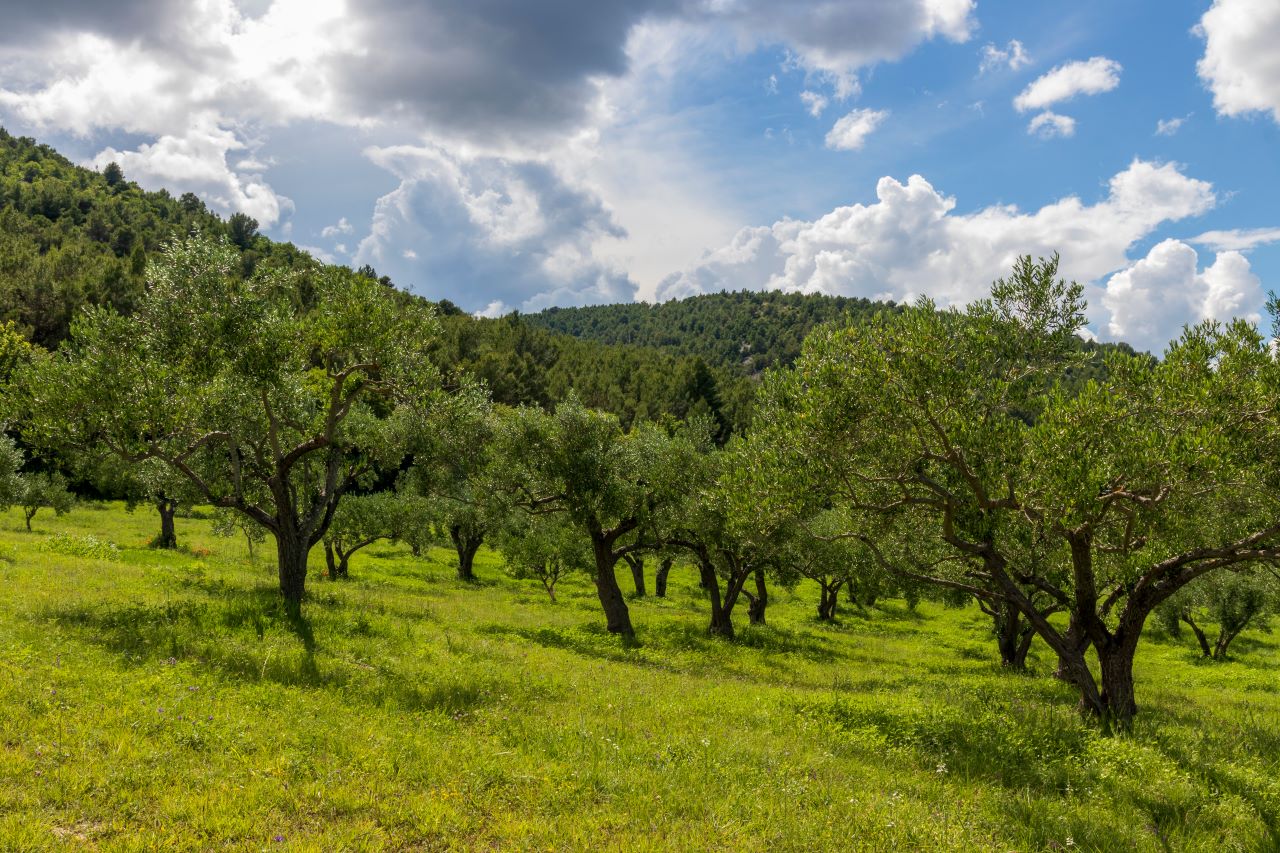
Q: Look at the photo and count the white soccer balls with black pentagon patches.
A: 0